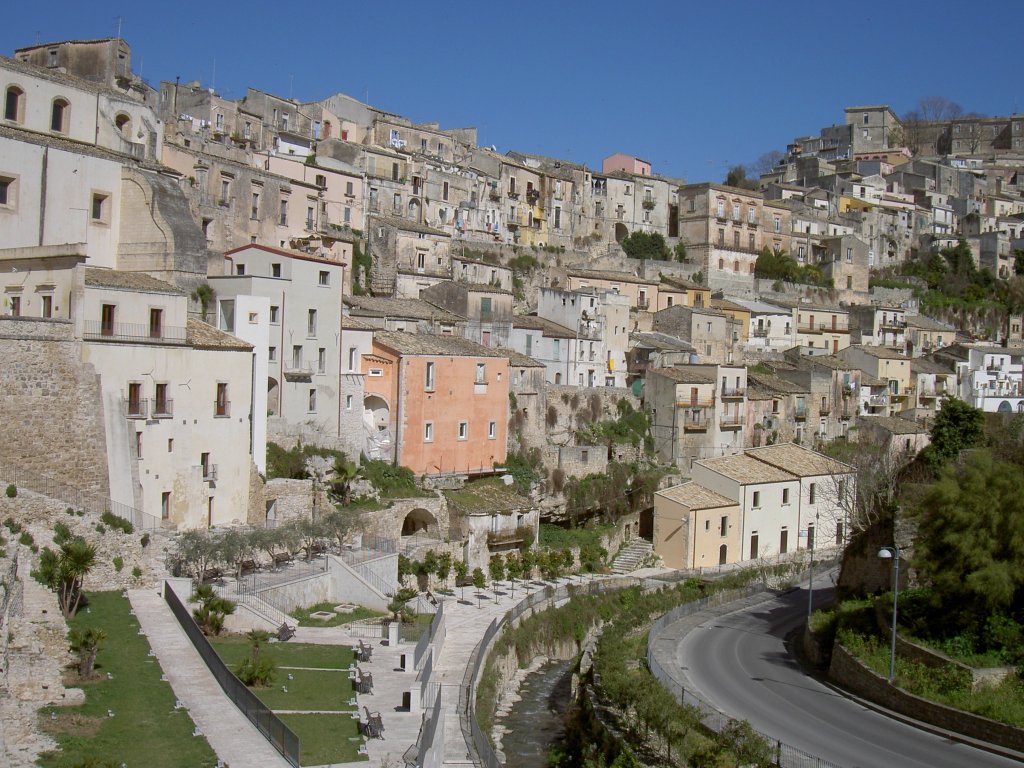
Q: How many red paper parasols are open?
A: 0